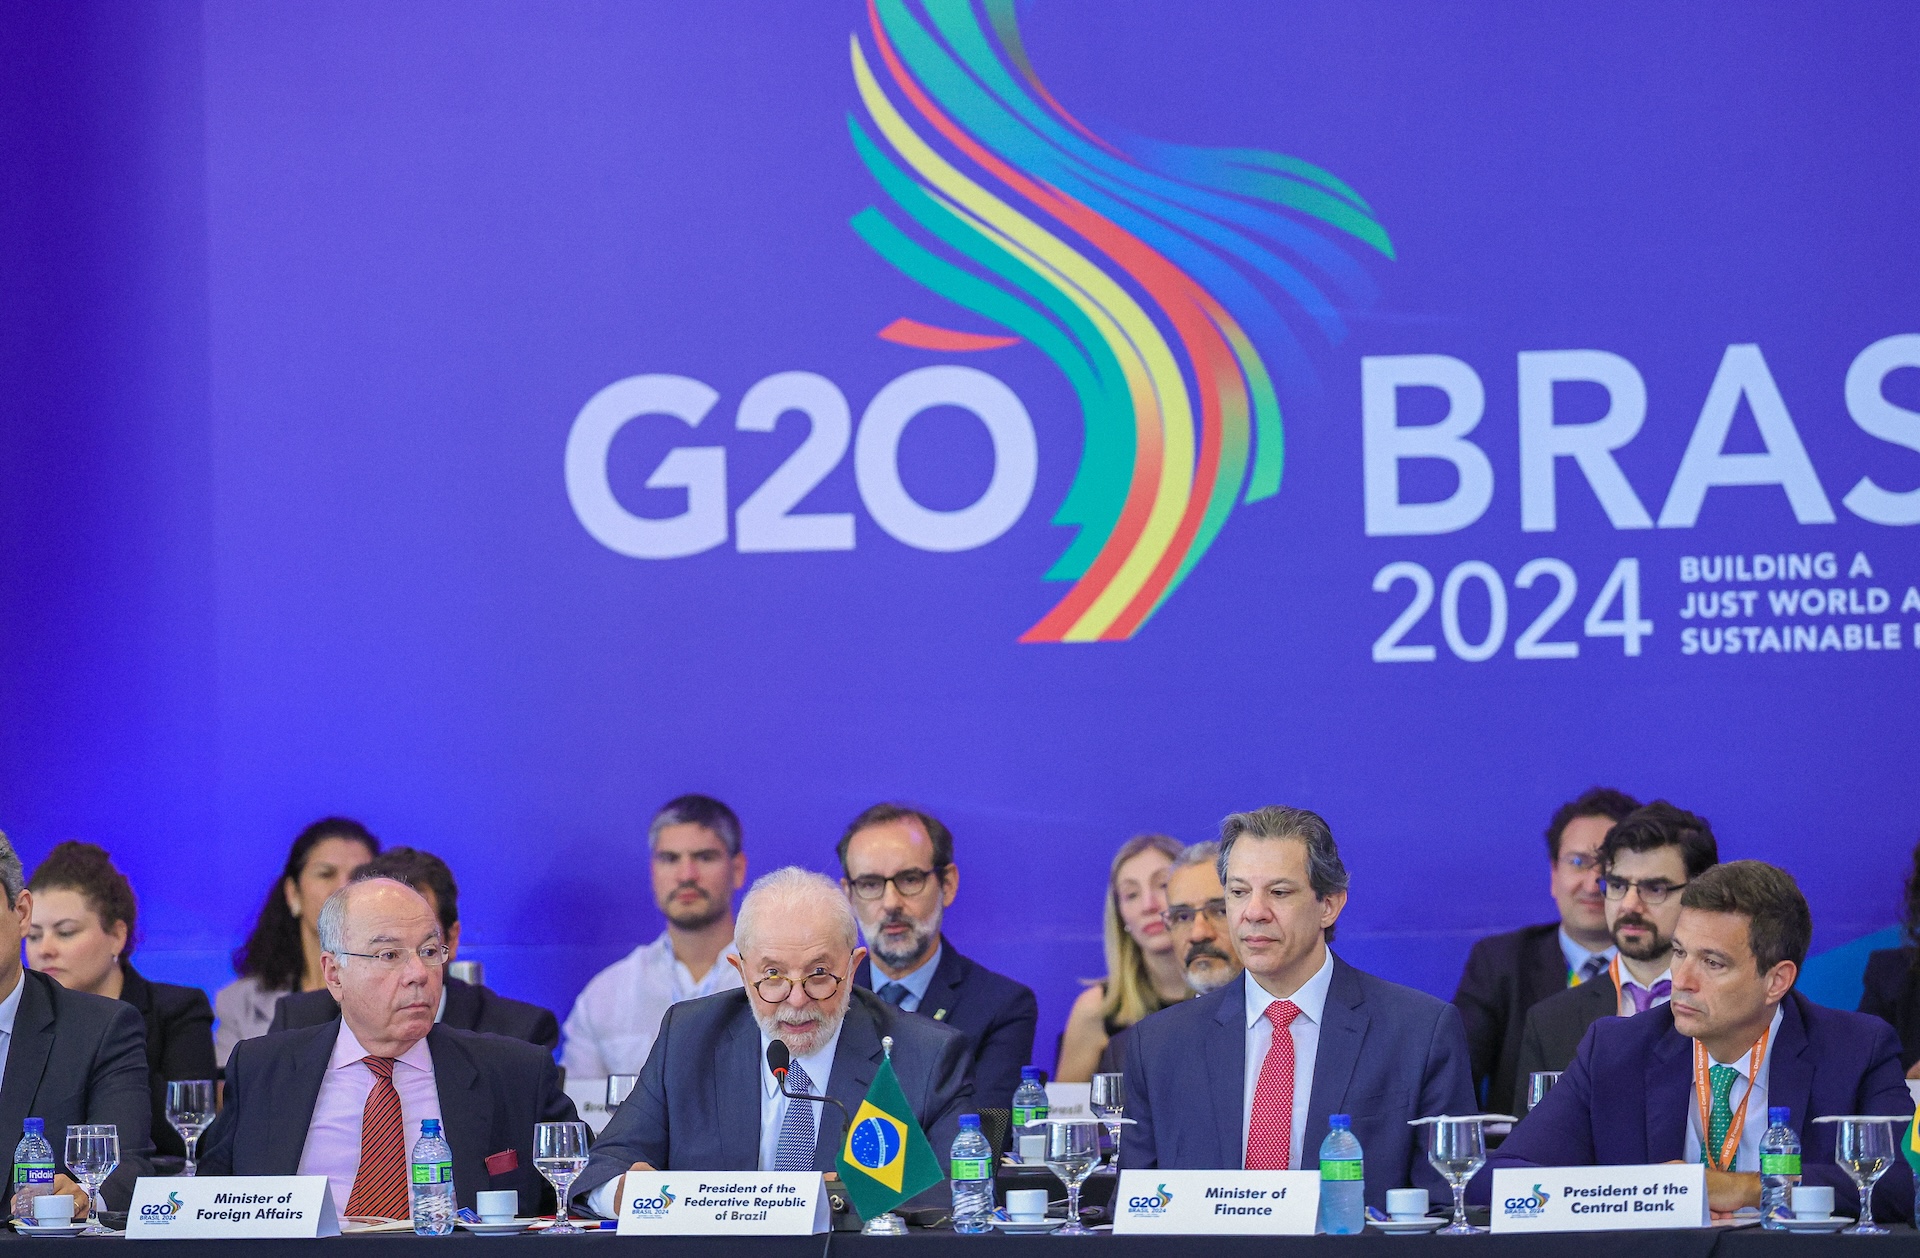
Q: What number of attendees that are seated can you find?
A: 15